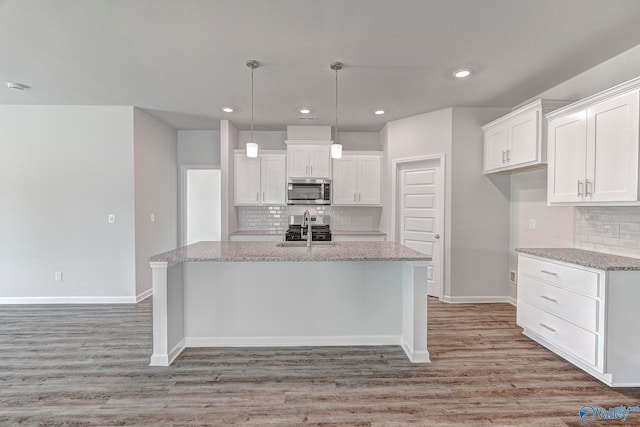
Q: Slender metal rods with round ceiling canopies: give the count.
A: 2